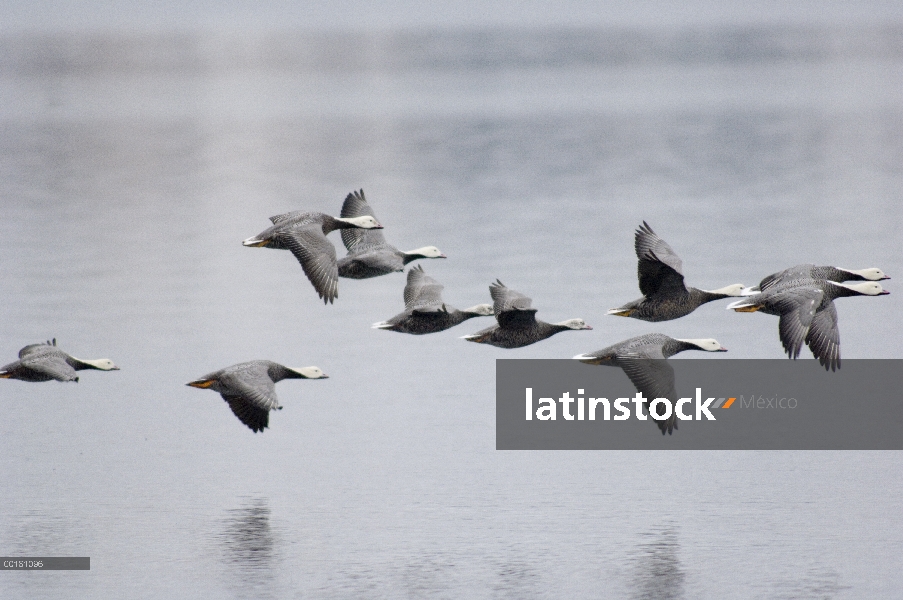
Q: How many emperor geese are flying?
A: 10